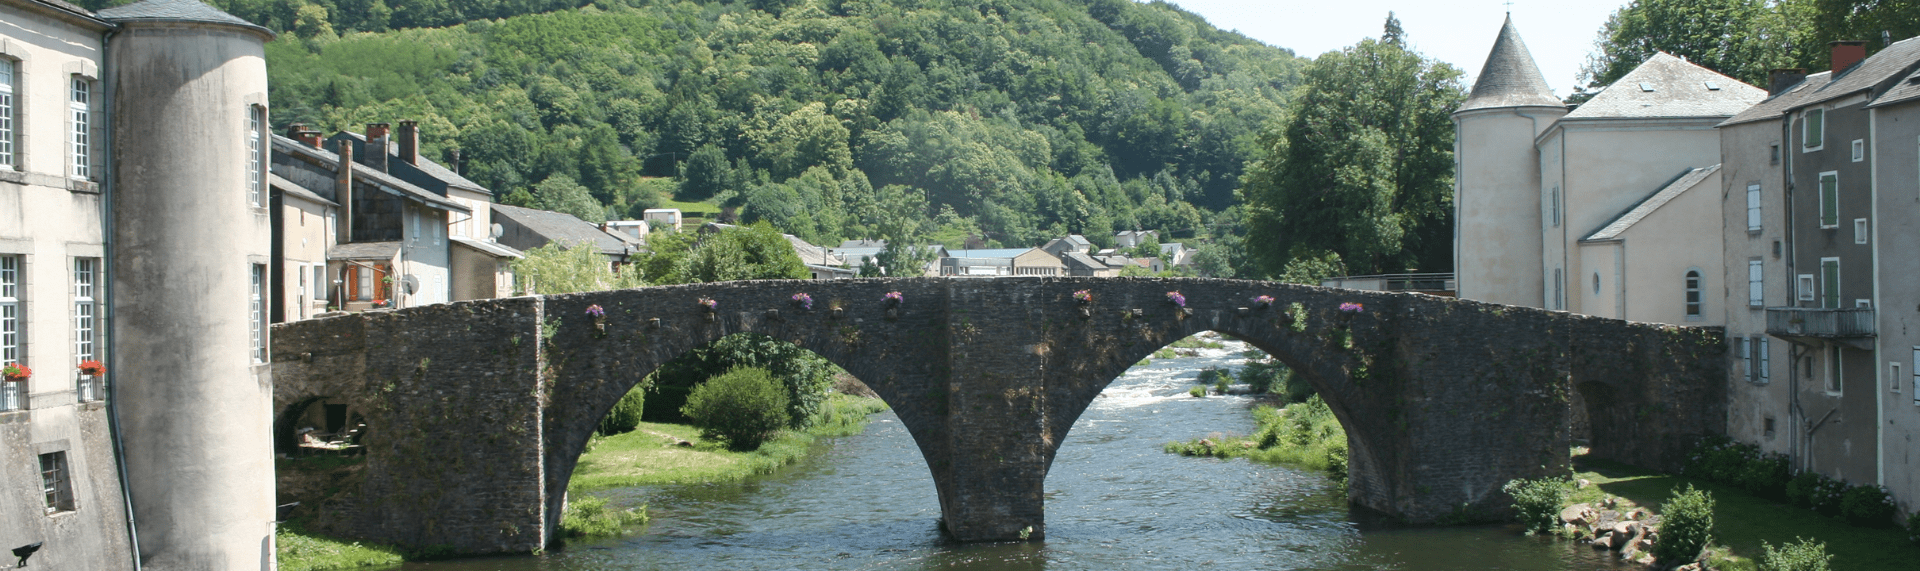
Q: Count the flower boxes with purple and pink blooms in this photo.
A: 8